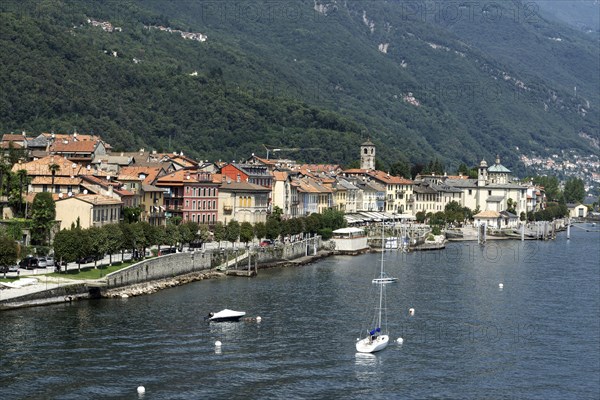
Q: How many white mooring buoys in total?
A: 6